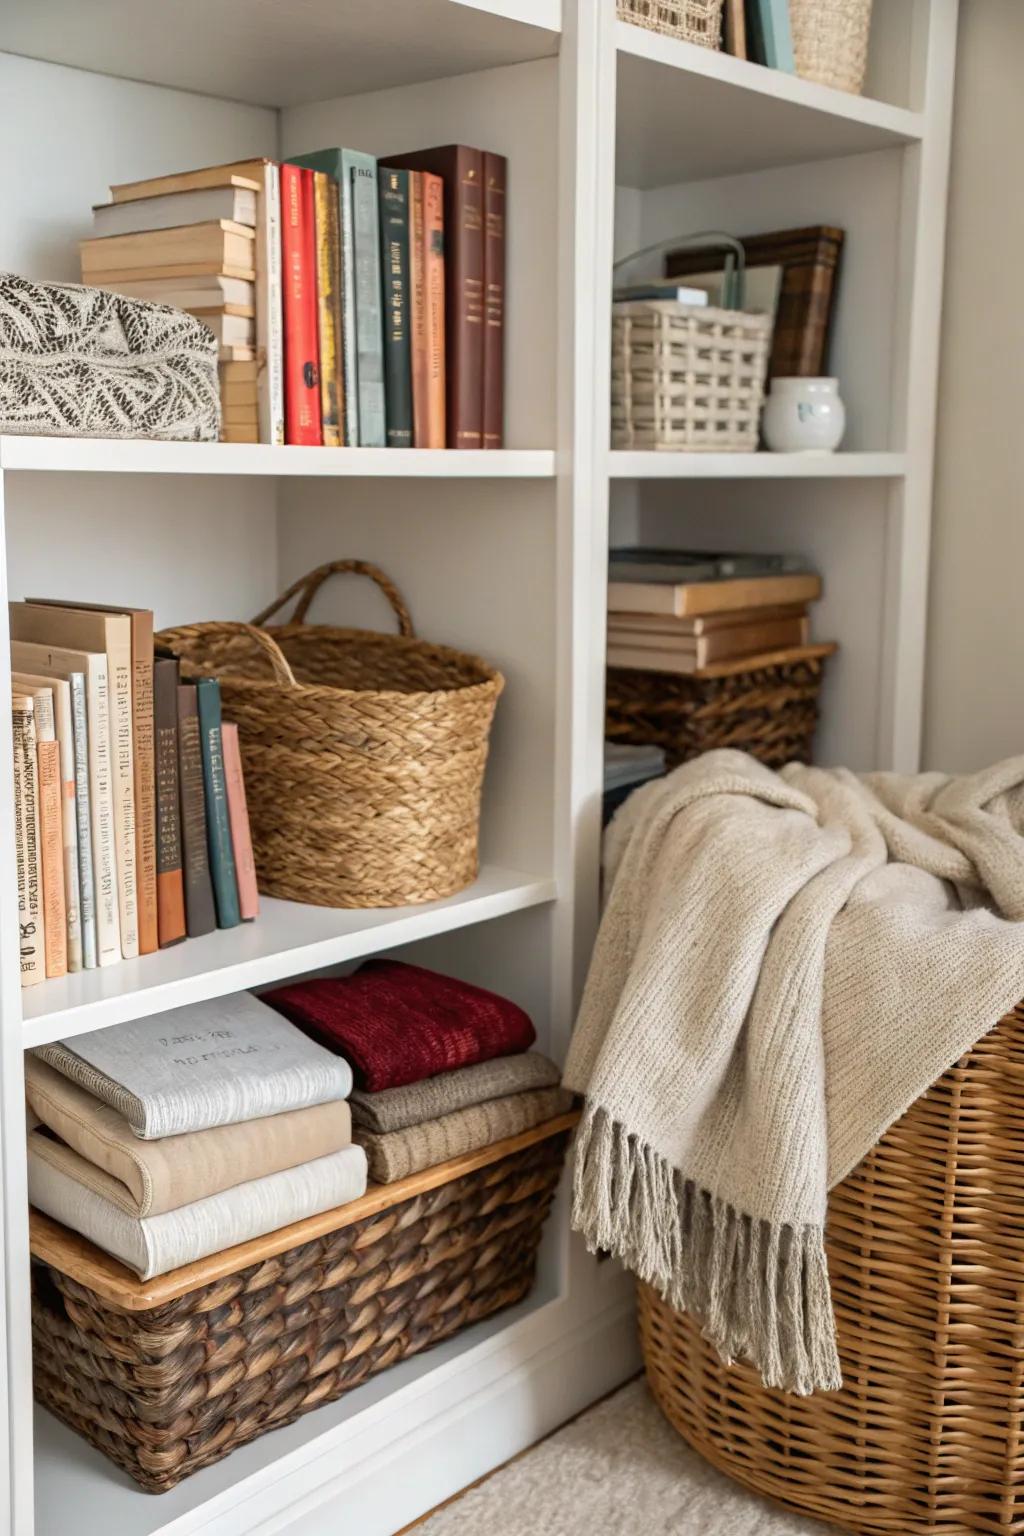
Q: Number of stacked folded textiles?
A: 6